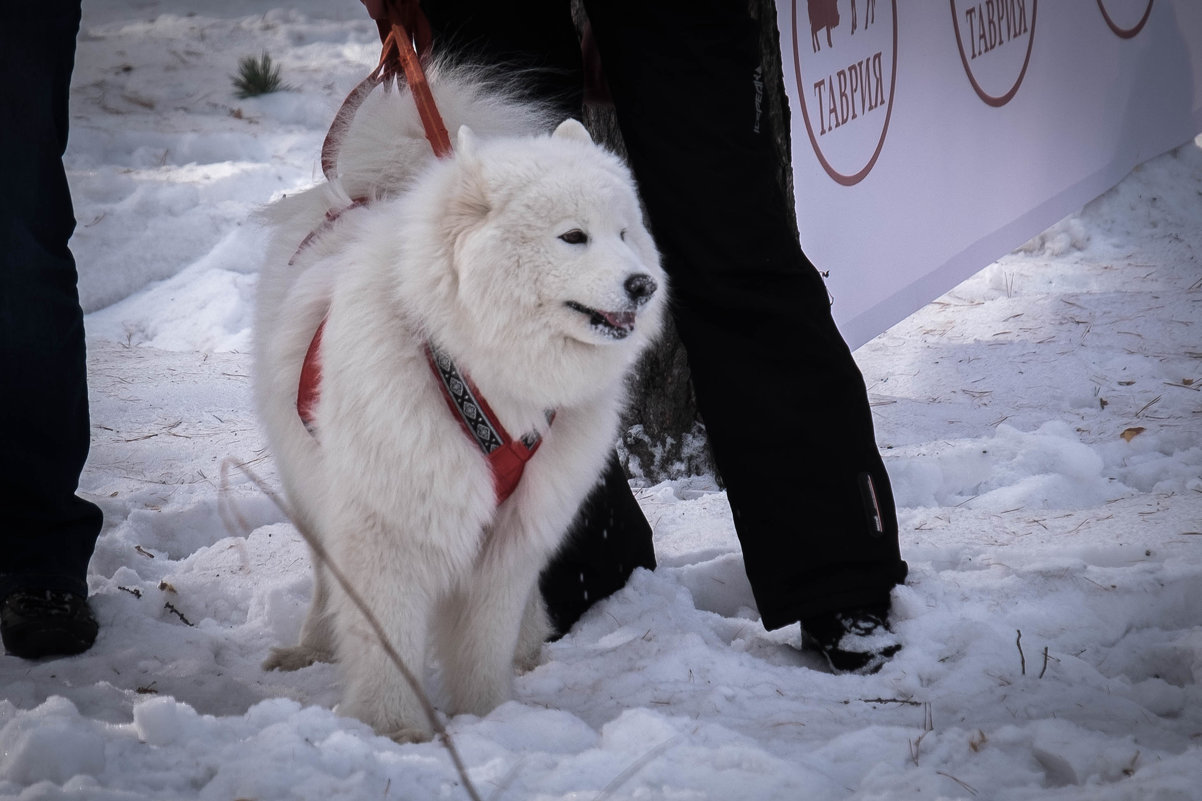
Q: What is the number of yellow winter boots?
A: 0